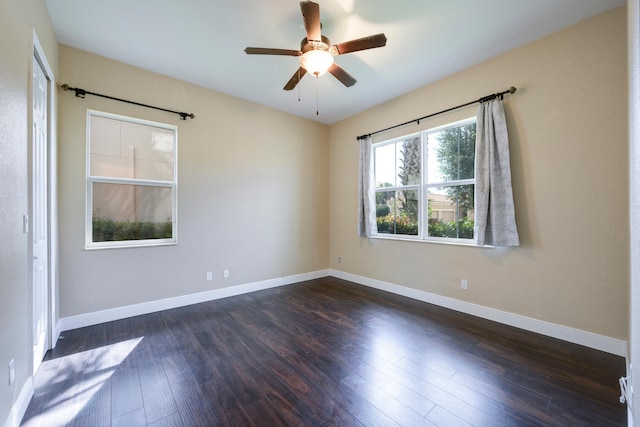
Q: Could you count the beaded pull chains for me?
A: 2